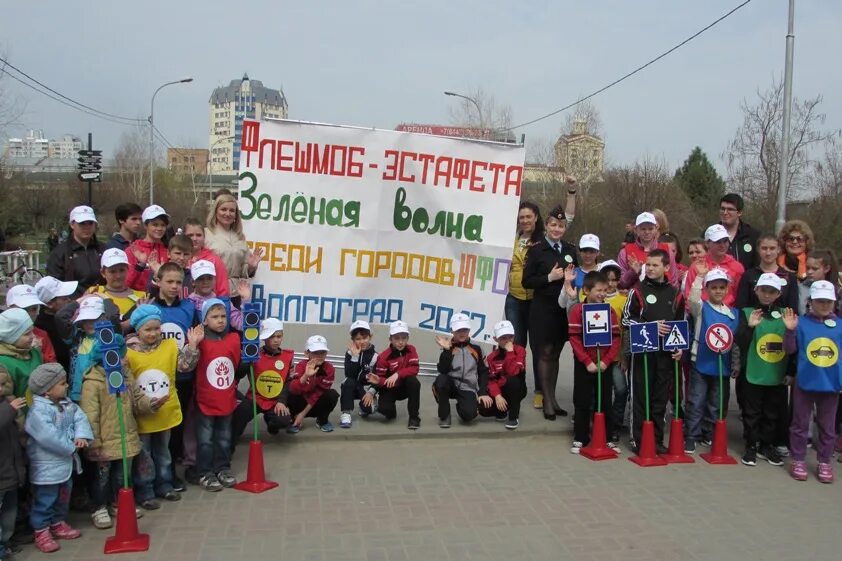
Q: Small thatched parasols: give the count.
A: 0